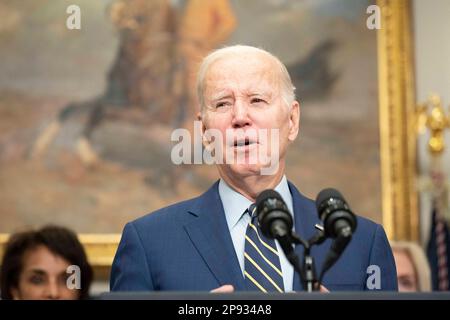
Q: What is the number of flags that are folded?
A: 1